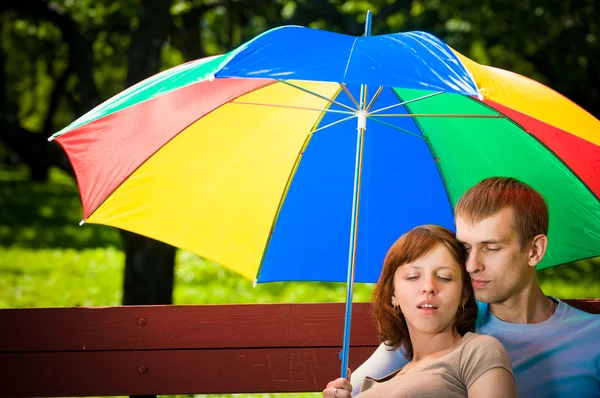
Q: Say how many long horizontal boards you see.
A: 2